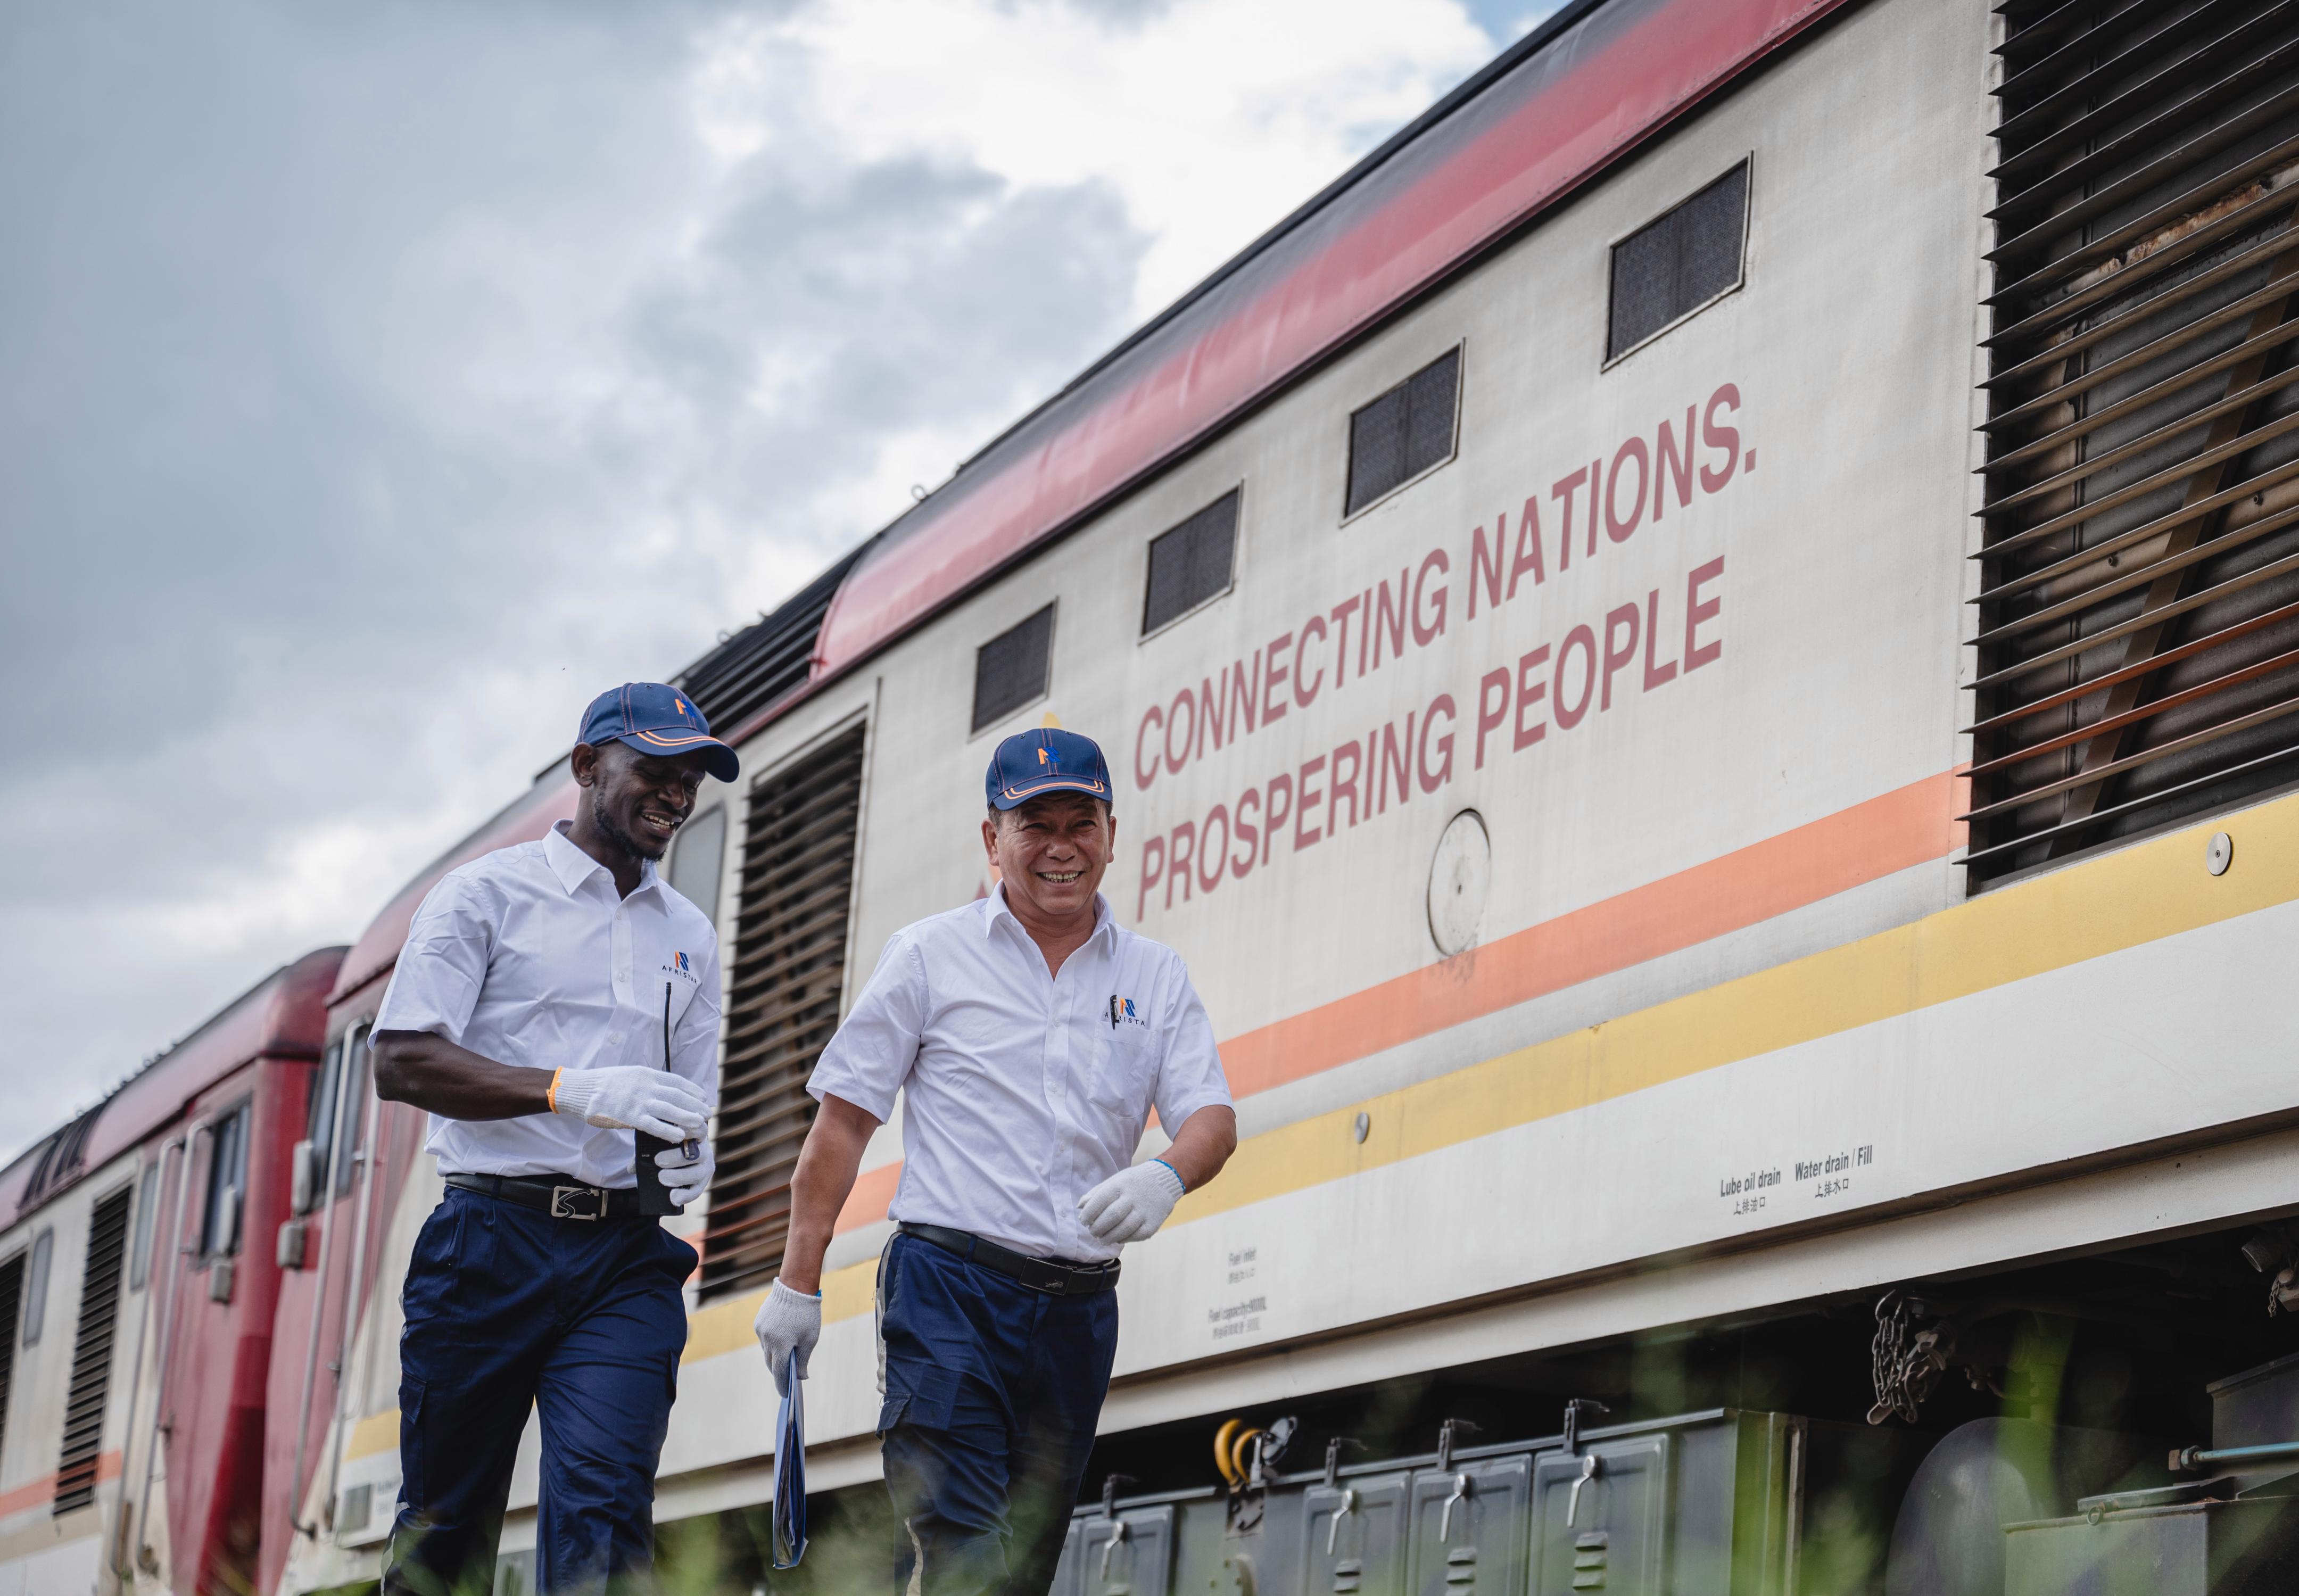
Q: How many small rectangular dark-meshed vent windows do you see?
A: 4